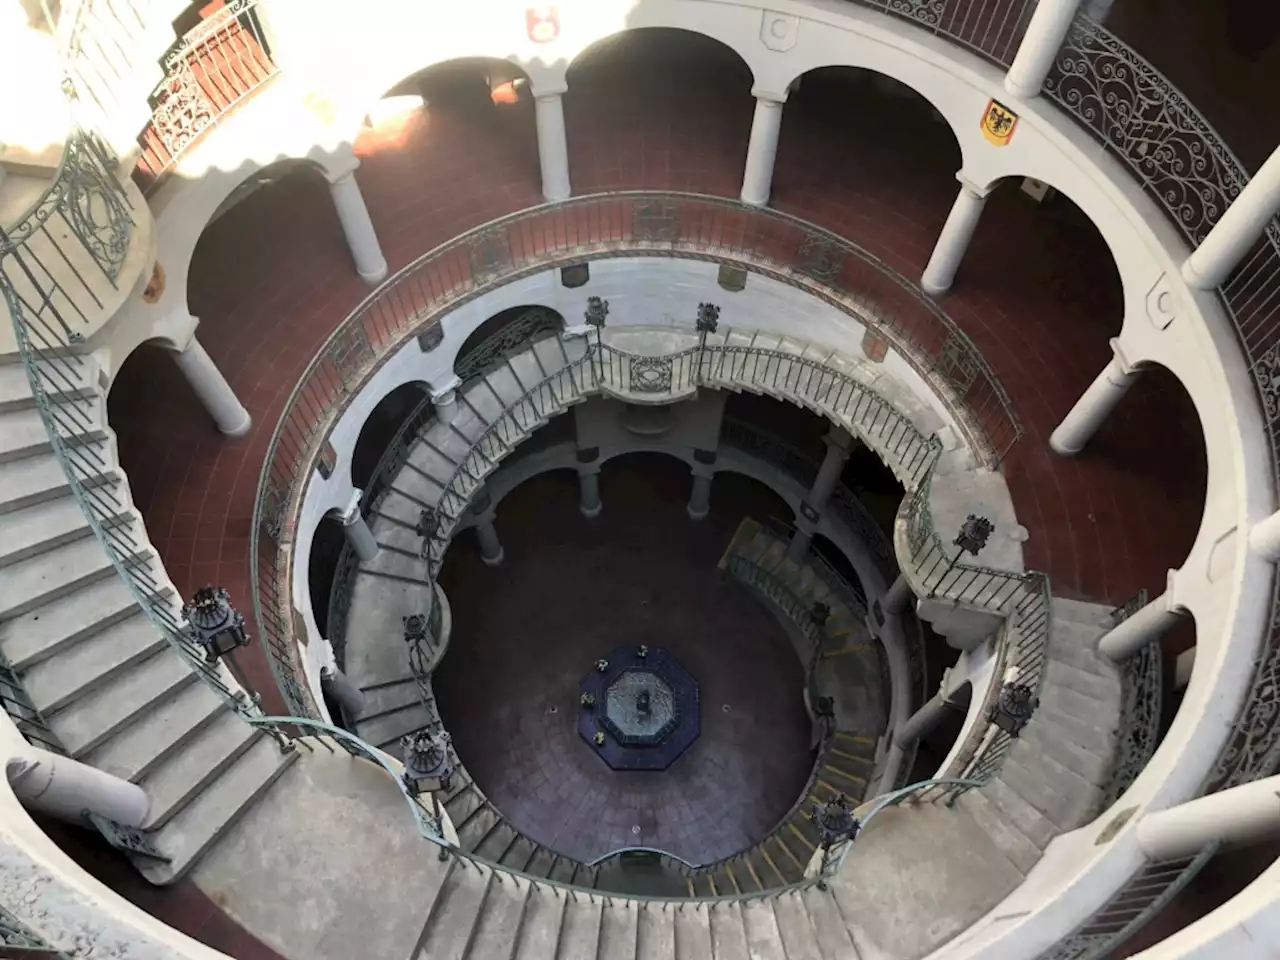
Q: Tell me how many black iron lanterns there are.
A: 11